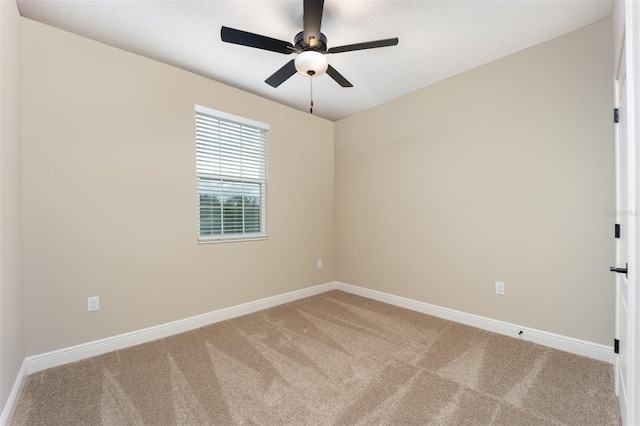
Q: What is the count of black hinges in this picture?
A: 3